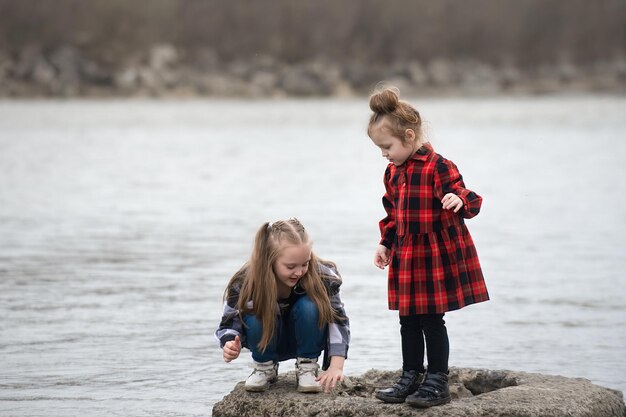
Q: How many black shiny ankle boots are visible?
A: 2